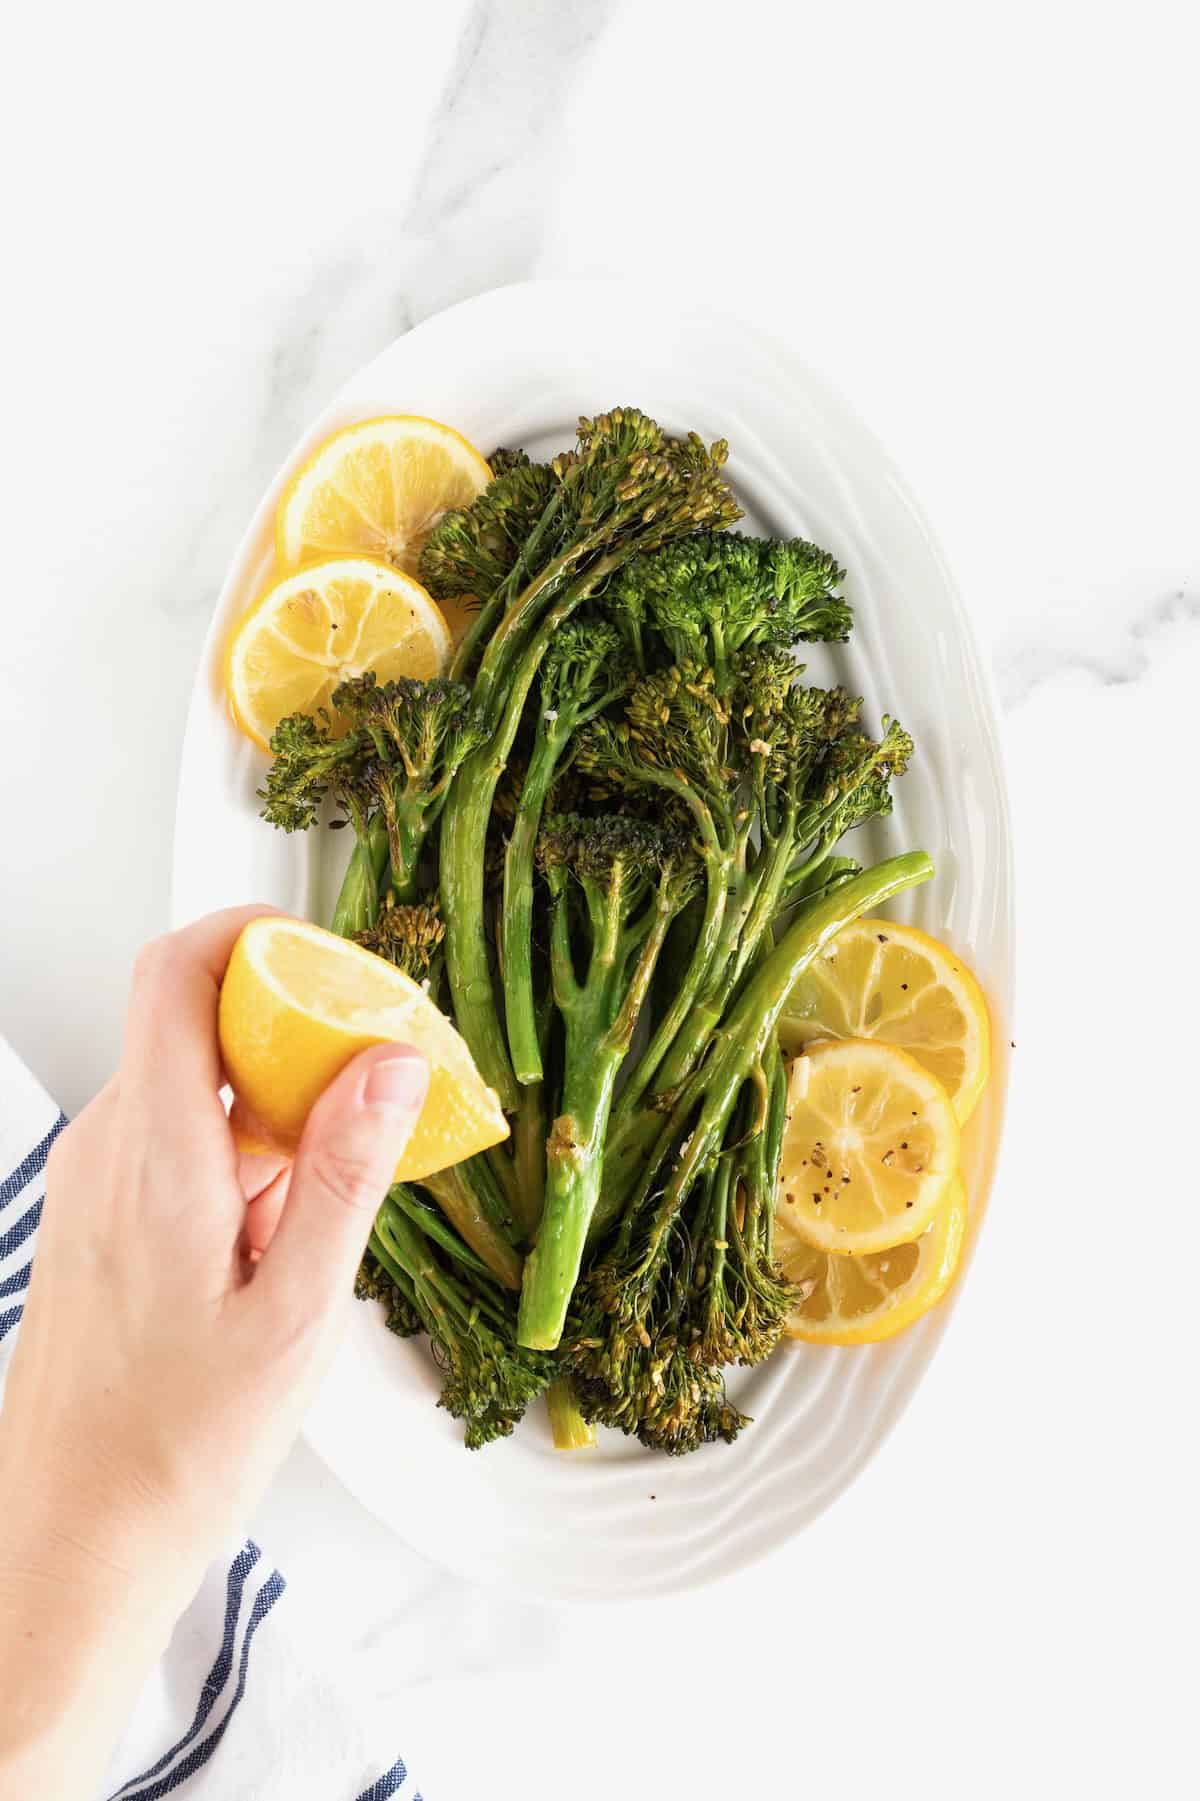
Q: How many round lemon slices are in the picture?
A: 5